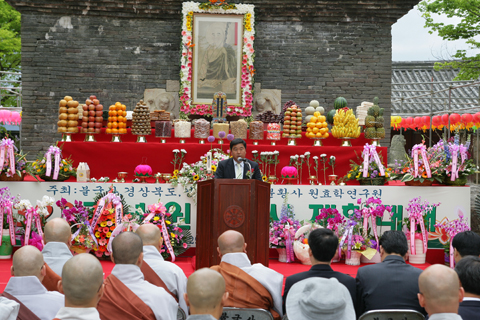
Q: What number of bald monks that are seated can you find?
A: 8